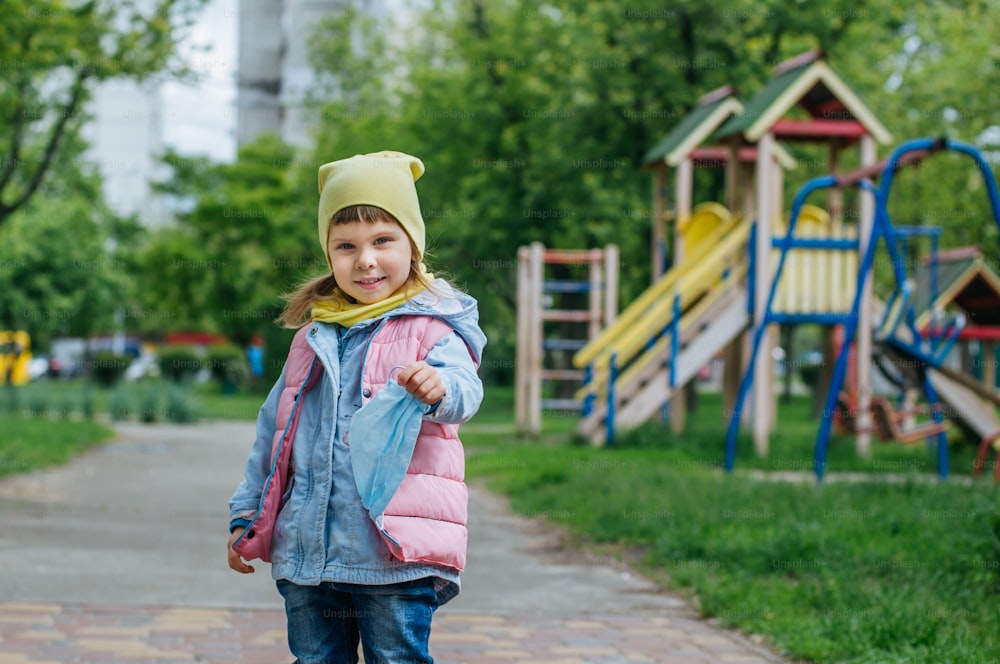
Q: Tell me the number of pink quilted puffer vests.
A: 1